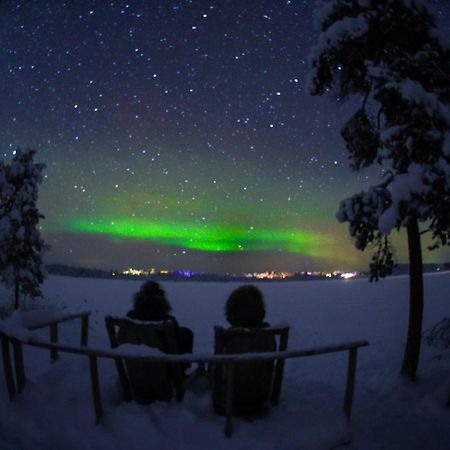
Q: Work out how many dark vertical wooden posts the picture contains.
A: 7